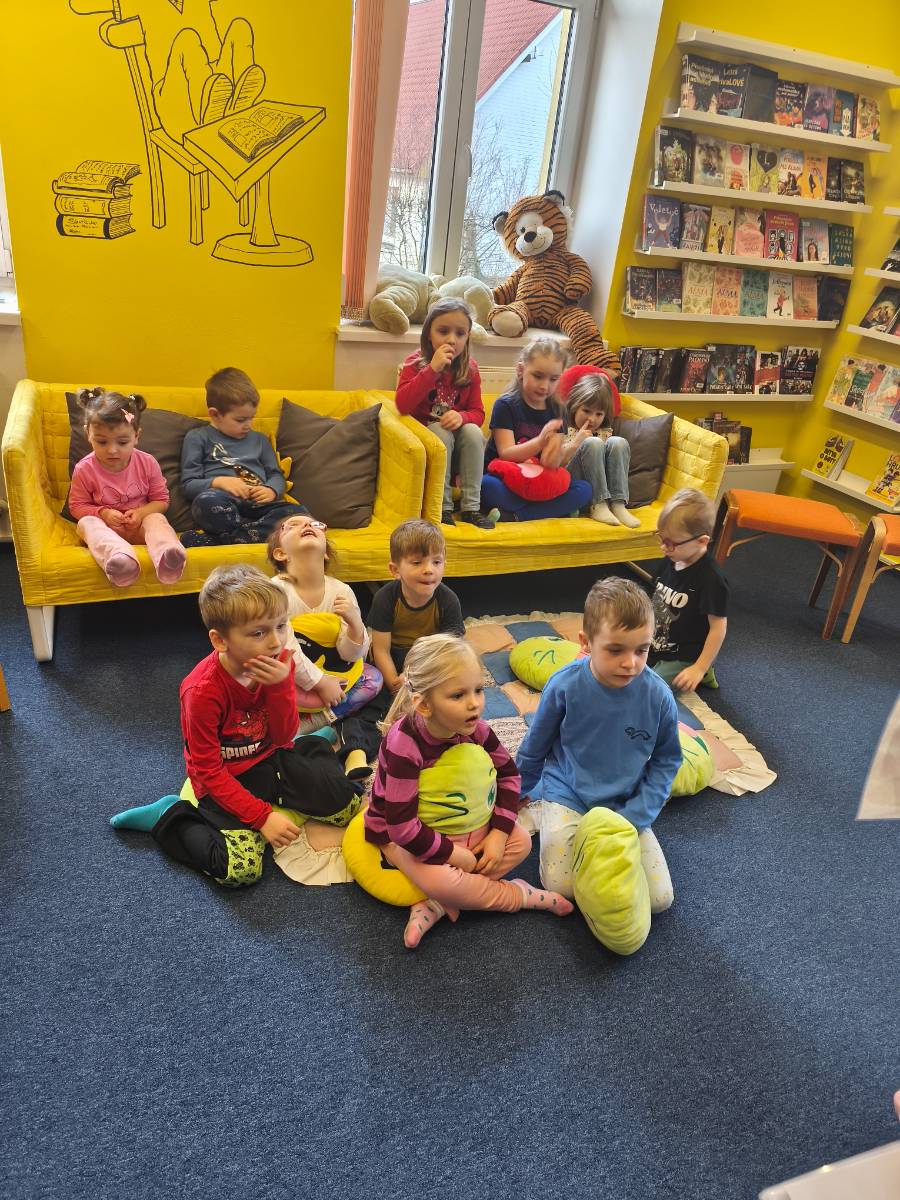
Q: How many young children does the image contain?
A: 11